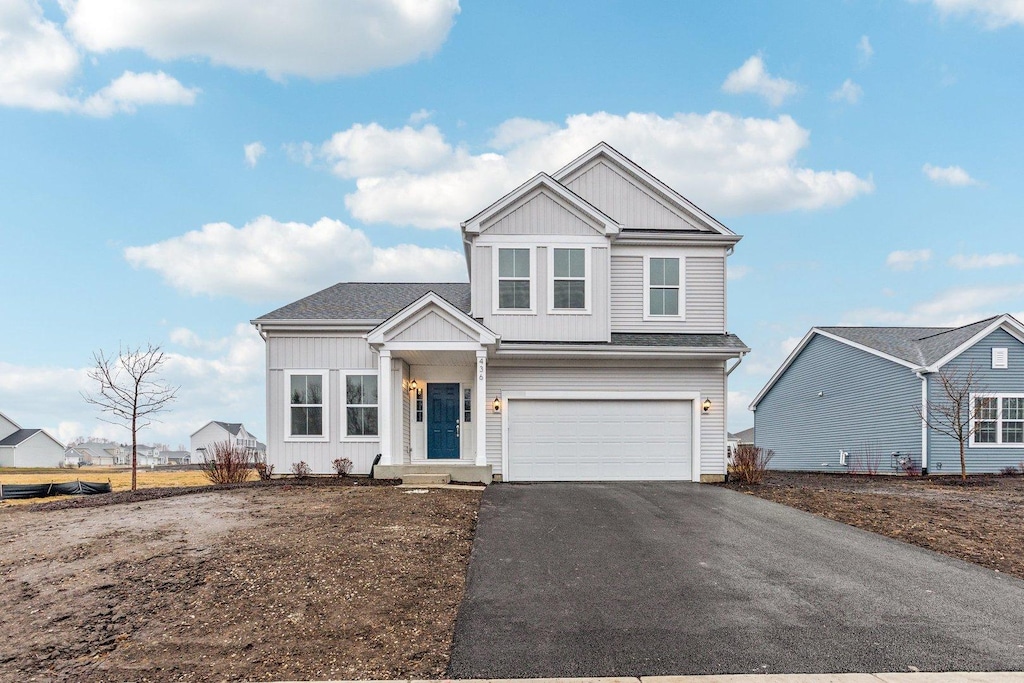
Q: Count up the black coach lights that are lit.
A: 3